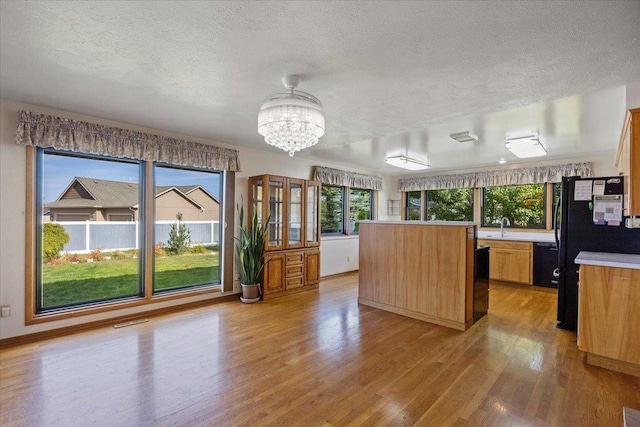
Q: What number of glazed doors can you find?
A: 3